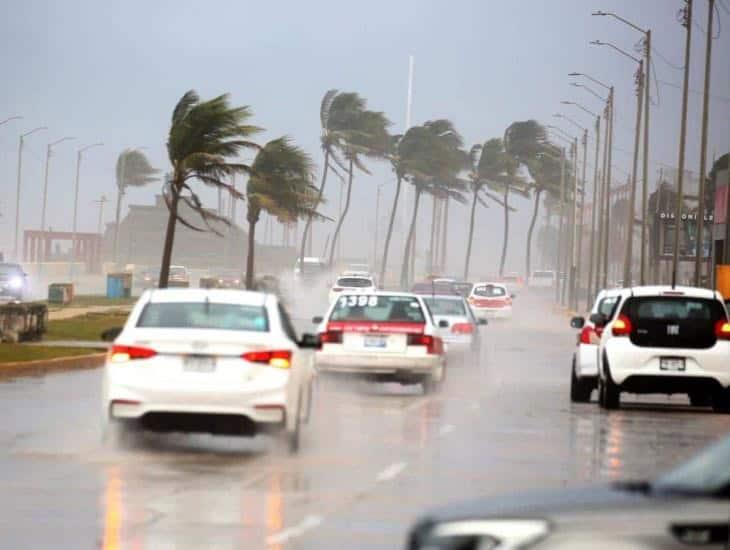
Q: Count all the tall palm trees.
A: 10